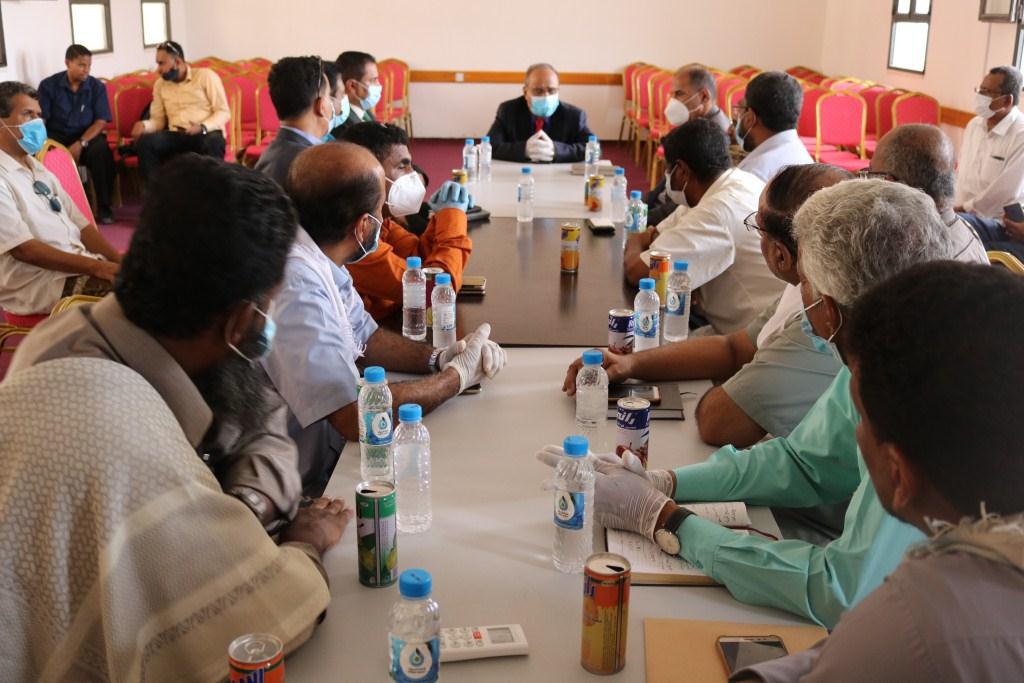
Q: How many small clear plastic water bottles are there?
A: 15